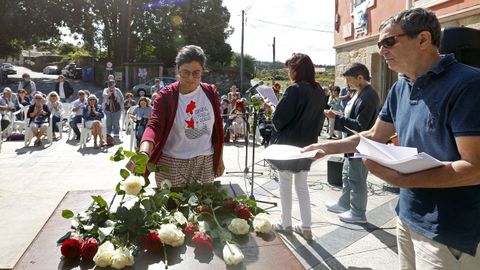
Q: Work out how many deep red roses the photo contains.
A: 8